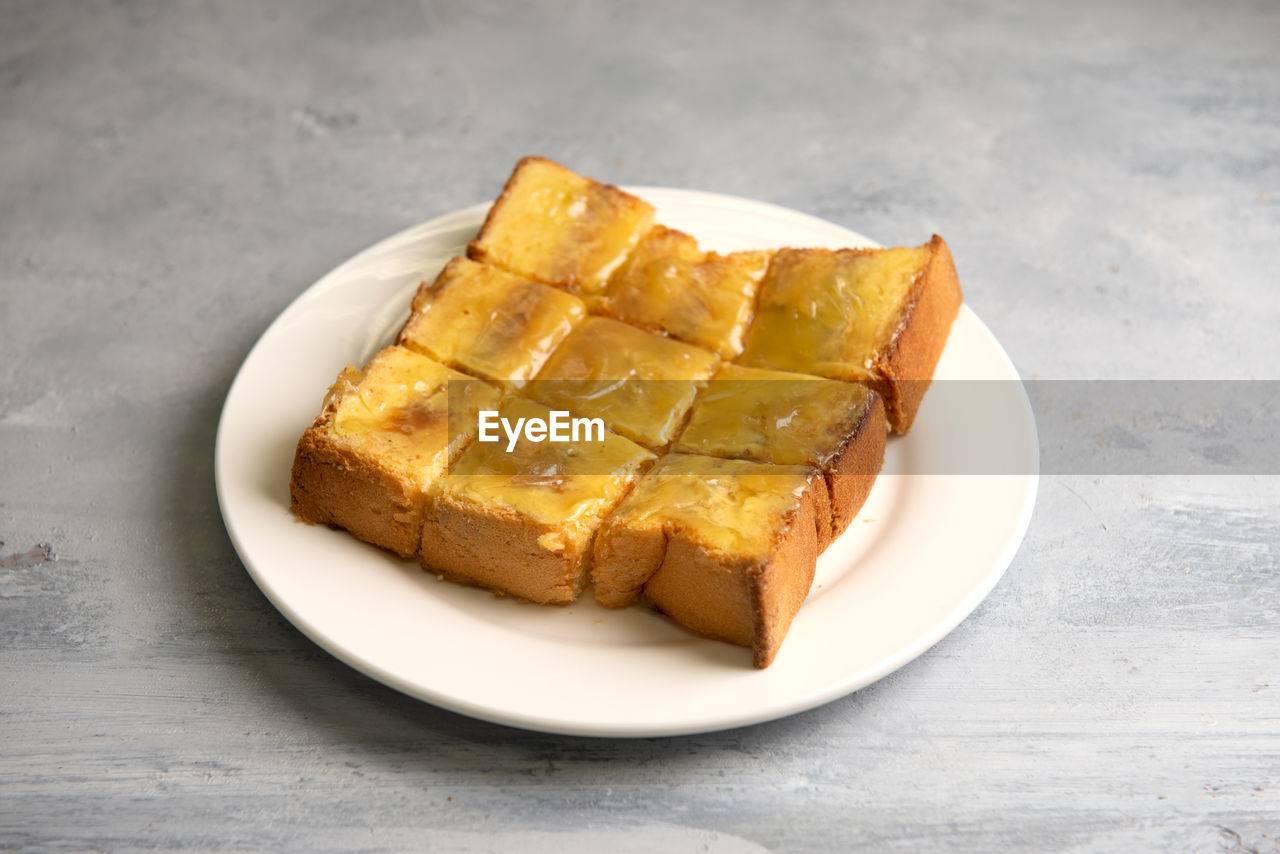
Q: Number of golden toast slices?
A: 9